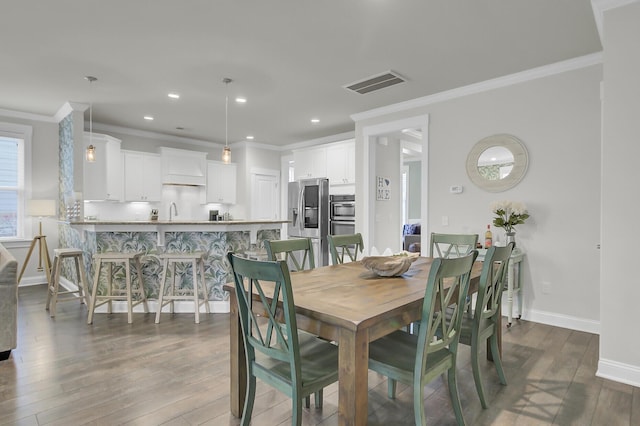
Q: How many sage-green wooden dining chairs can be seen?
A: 6